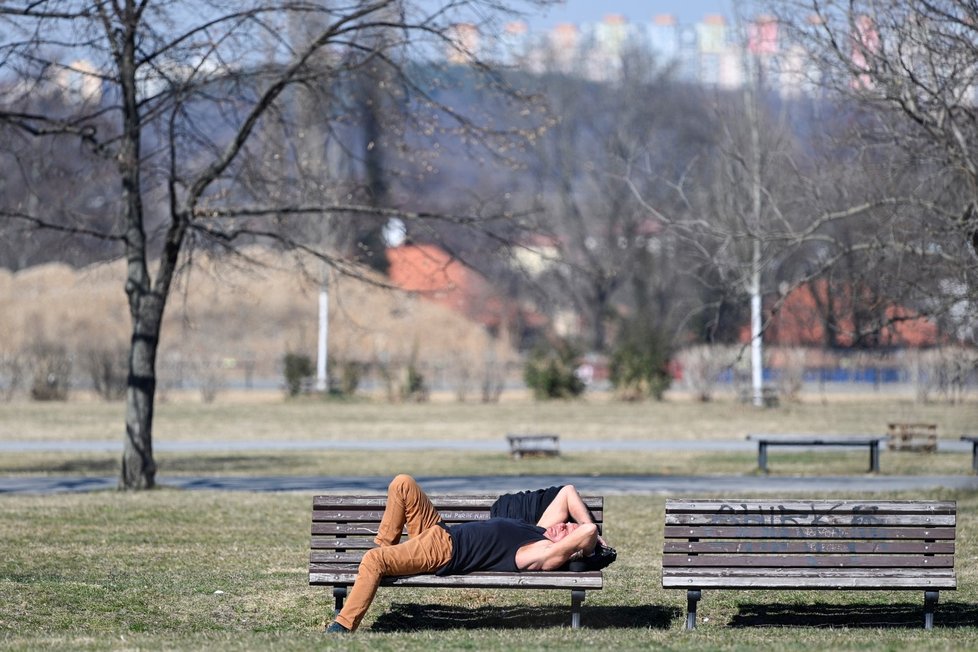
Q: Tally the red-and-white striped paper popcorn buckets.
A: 0